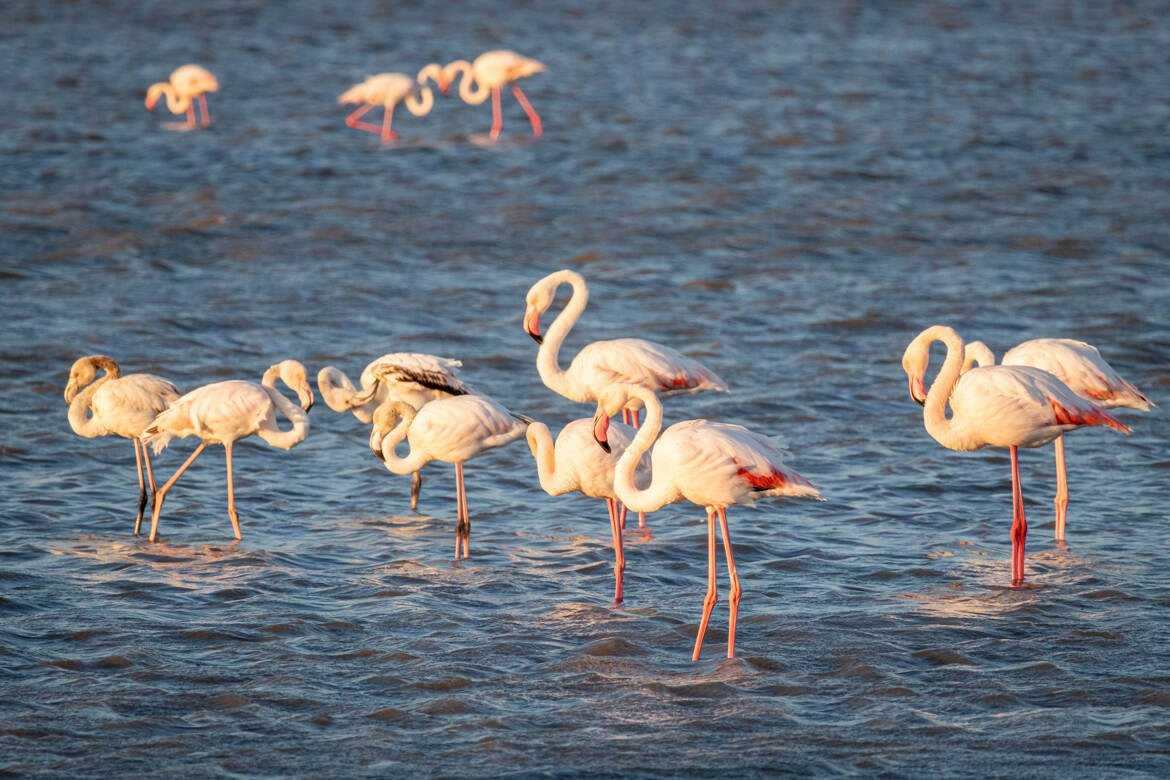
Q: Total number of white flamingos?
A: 12